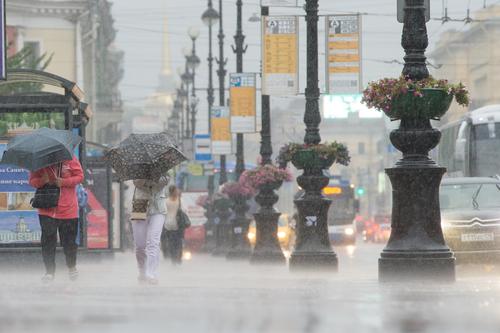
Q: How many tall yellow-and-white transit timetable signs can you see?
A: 4